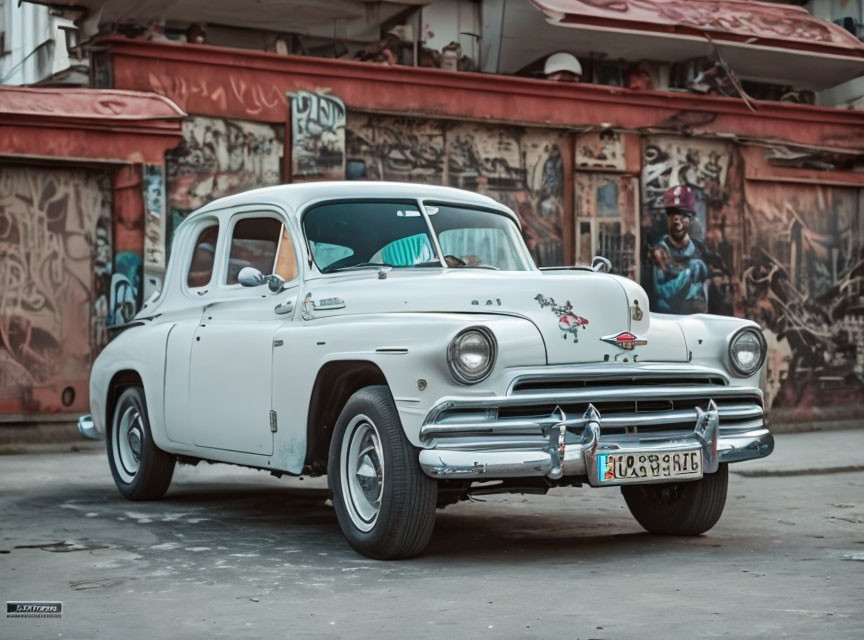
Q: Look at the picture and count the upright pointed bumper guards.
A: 3